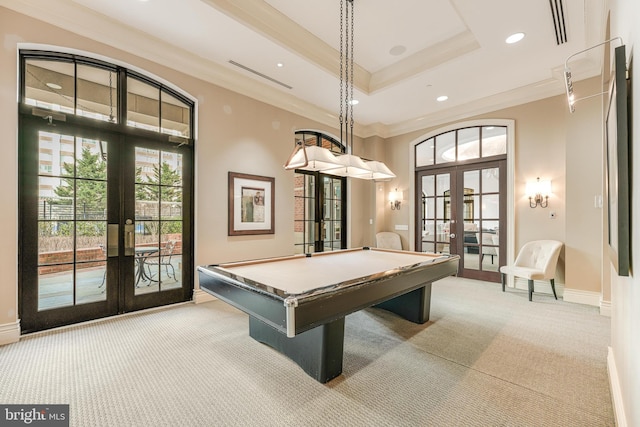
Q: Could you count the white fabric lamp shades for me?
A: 5